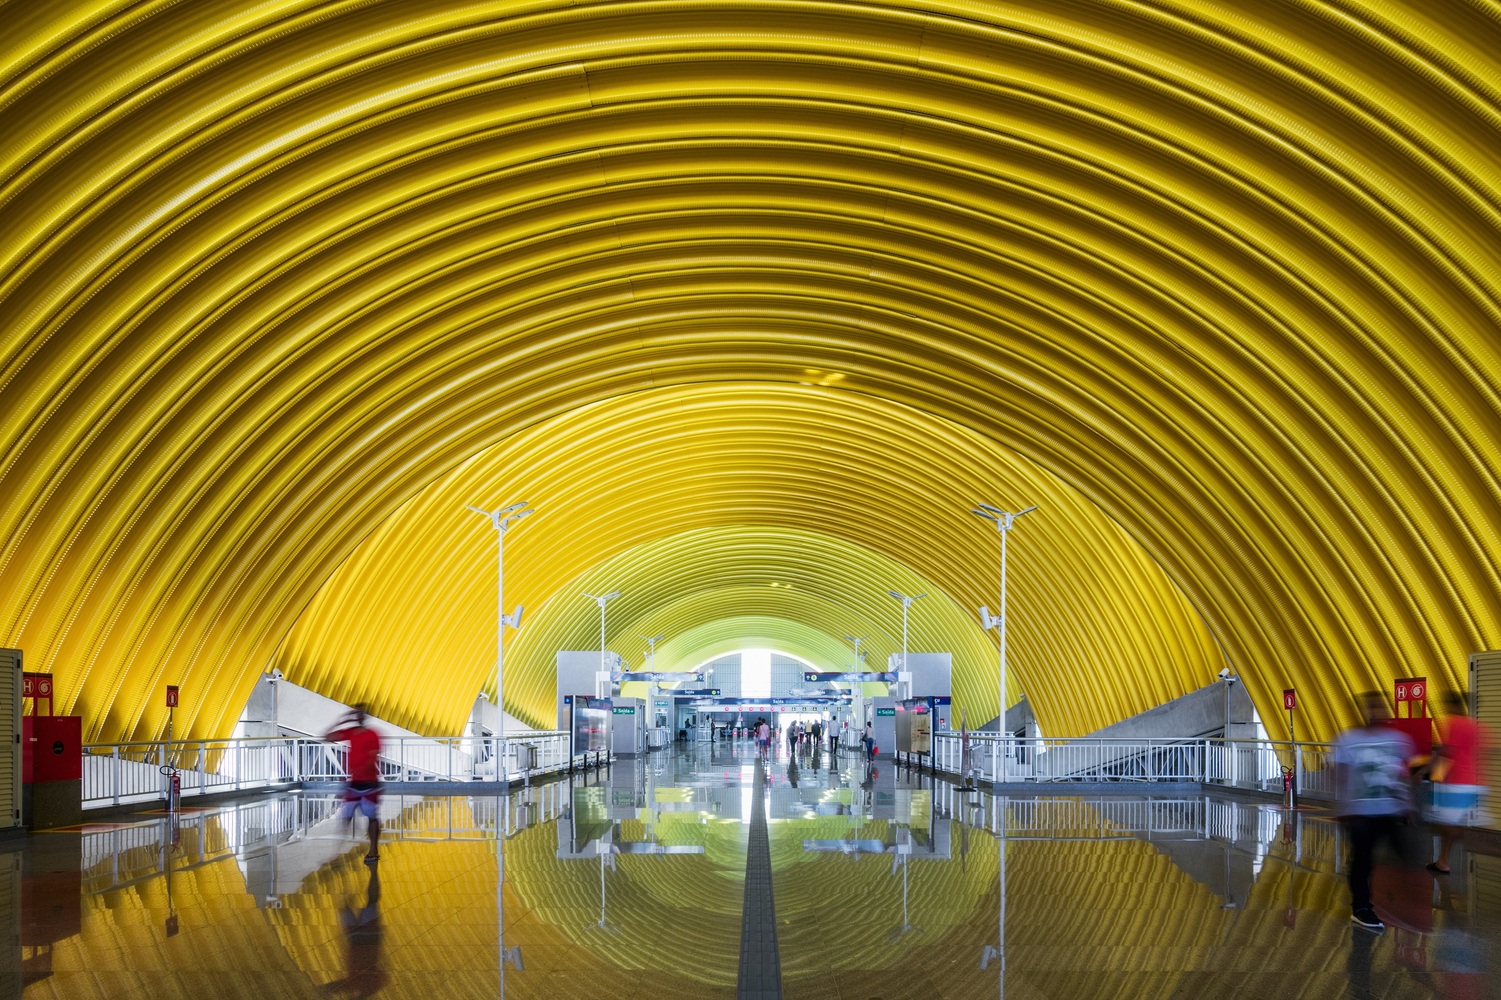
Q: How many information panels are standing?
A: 2